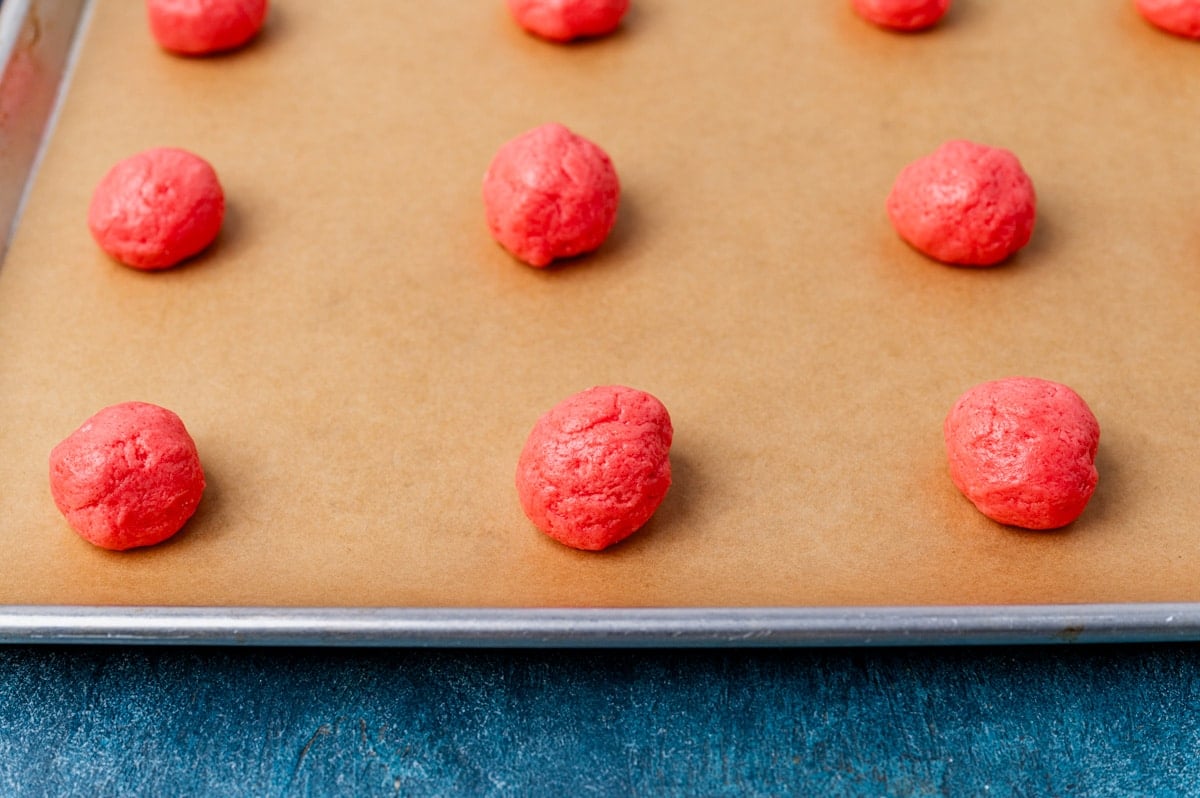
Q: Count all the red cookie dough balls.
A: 10